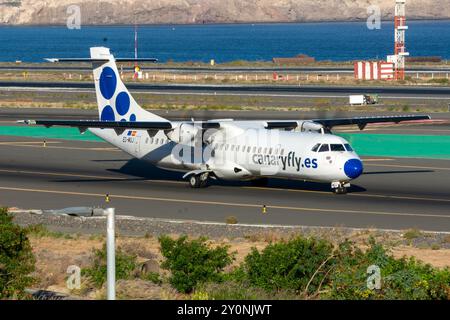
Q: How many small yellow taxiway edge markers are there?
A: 3